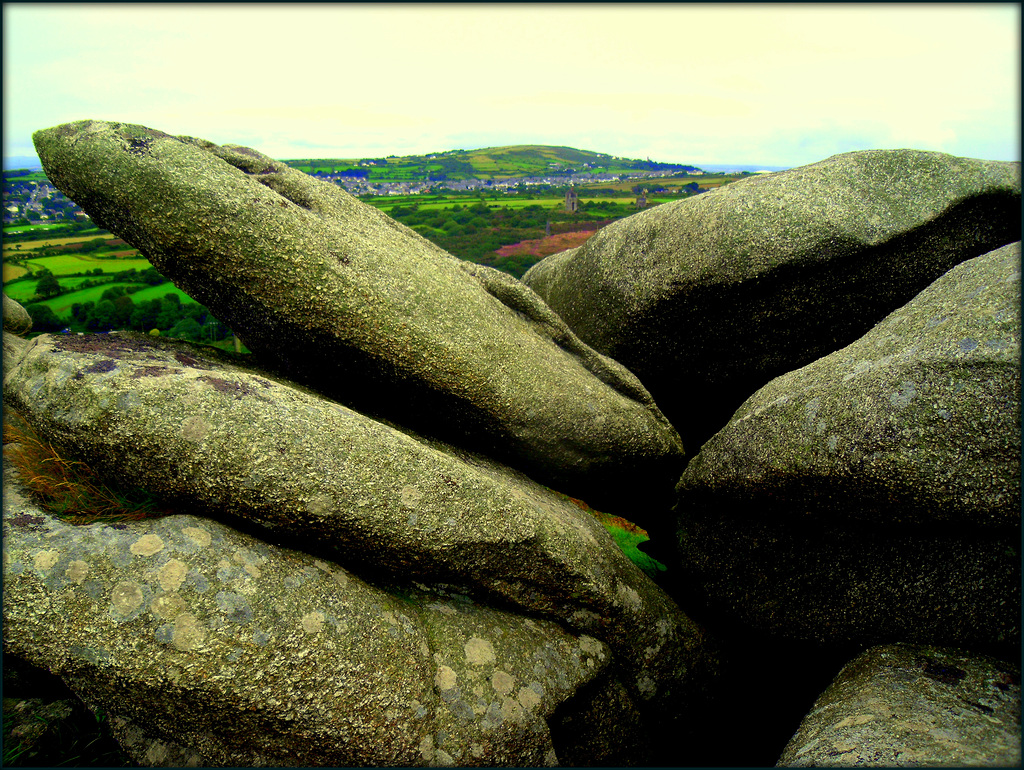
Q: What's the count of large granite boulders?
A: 6